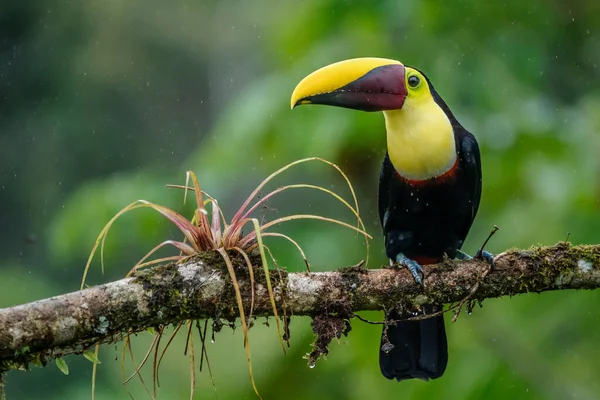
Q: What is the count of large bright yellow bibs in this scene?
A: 1